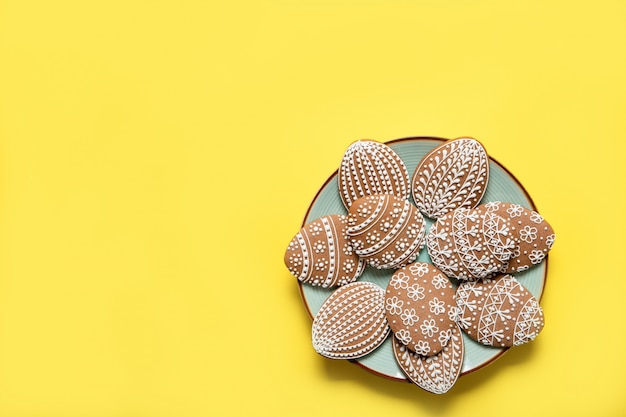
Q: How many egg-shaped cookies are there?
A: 10